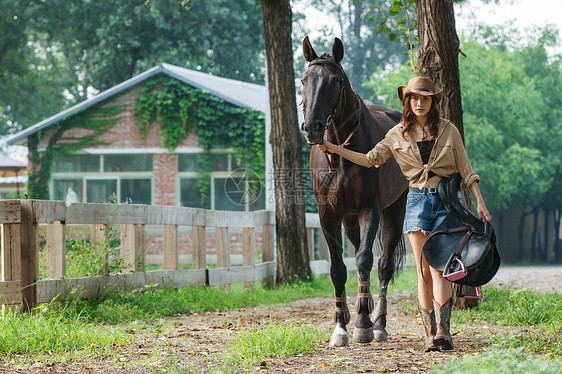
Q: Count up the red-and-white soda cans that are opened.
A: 0